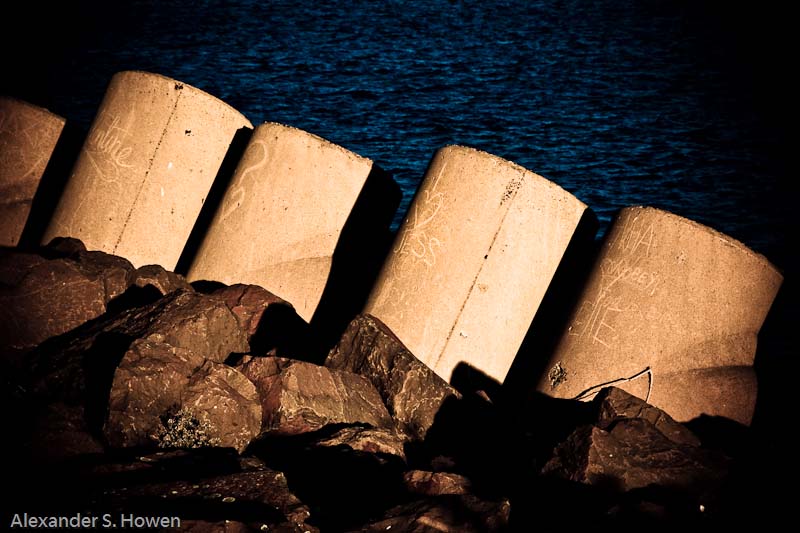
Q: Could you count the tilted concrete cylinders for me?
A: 5